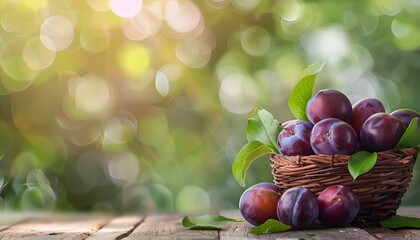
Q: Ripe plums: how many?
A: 9